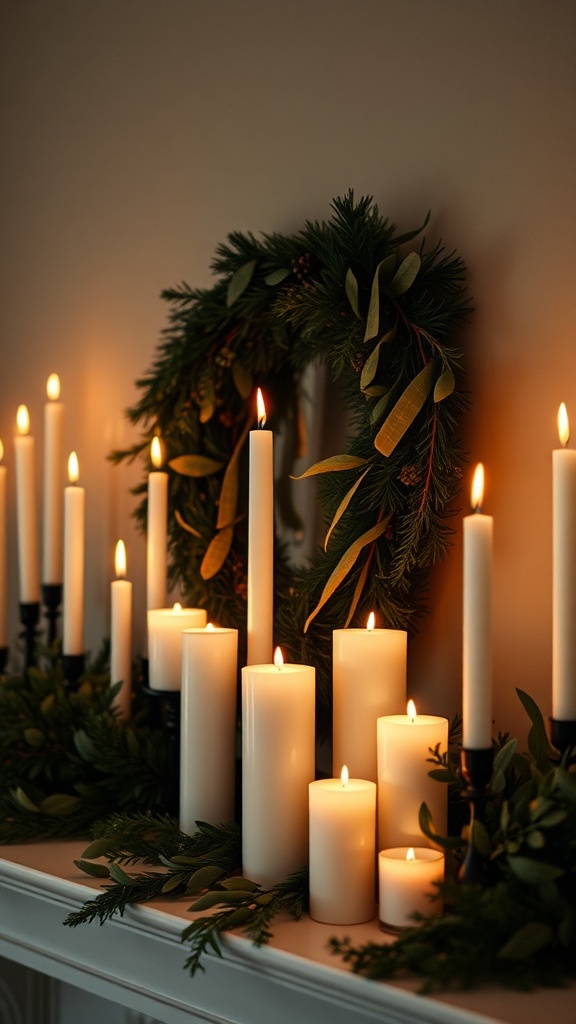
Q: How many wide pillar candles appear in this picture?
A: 7